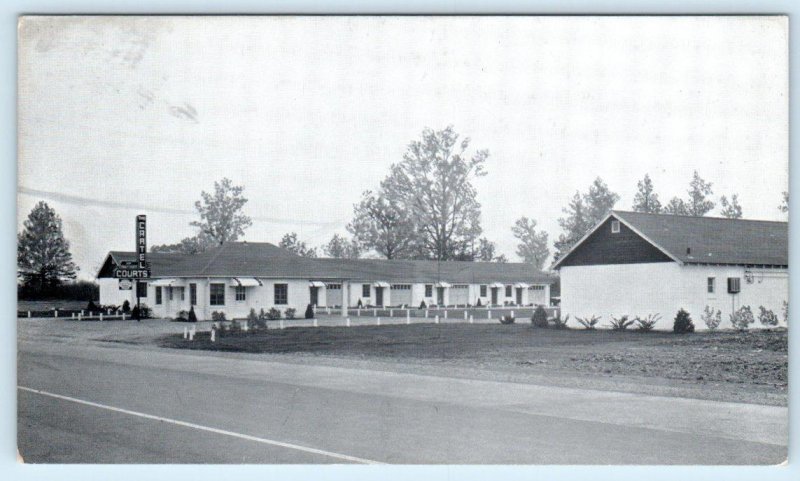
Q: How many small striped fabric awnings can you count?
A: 7